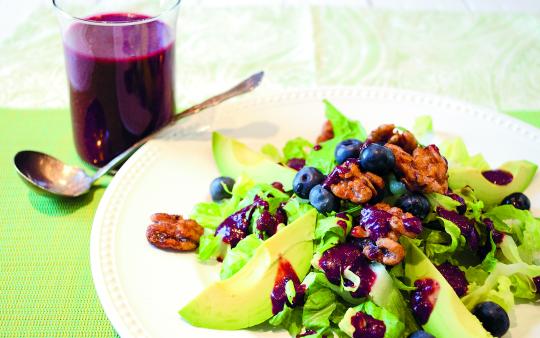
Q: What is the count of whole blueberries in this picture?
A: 9